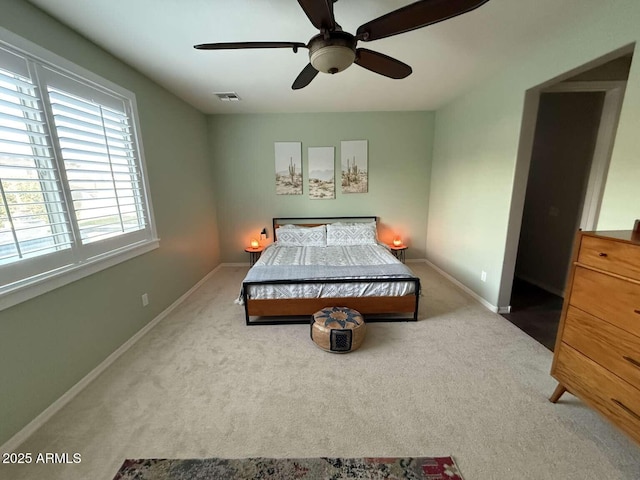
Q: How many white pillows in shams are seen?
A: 2